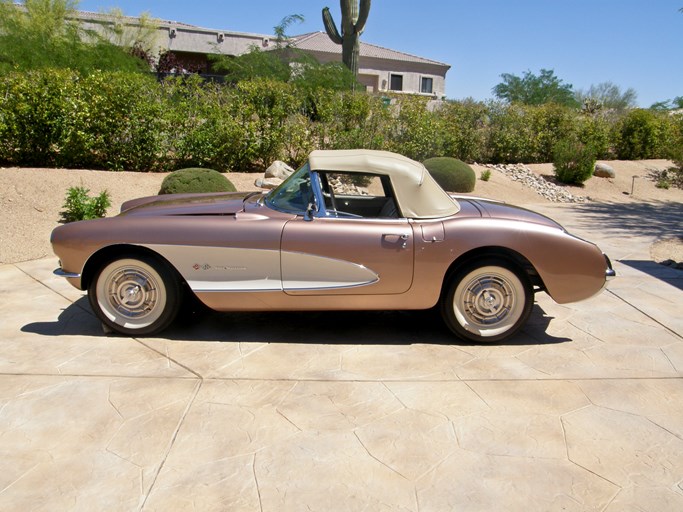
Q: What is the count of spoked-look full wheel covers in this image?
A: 2